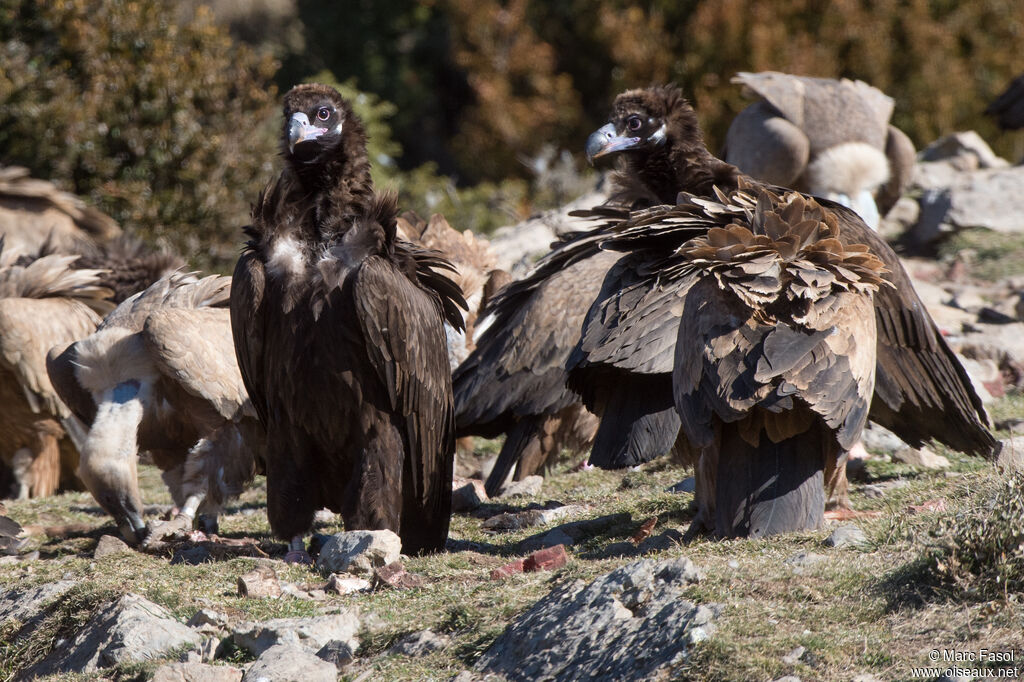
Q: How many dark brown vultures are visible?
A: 2